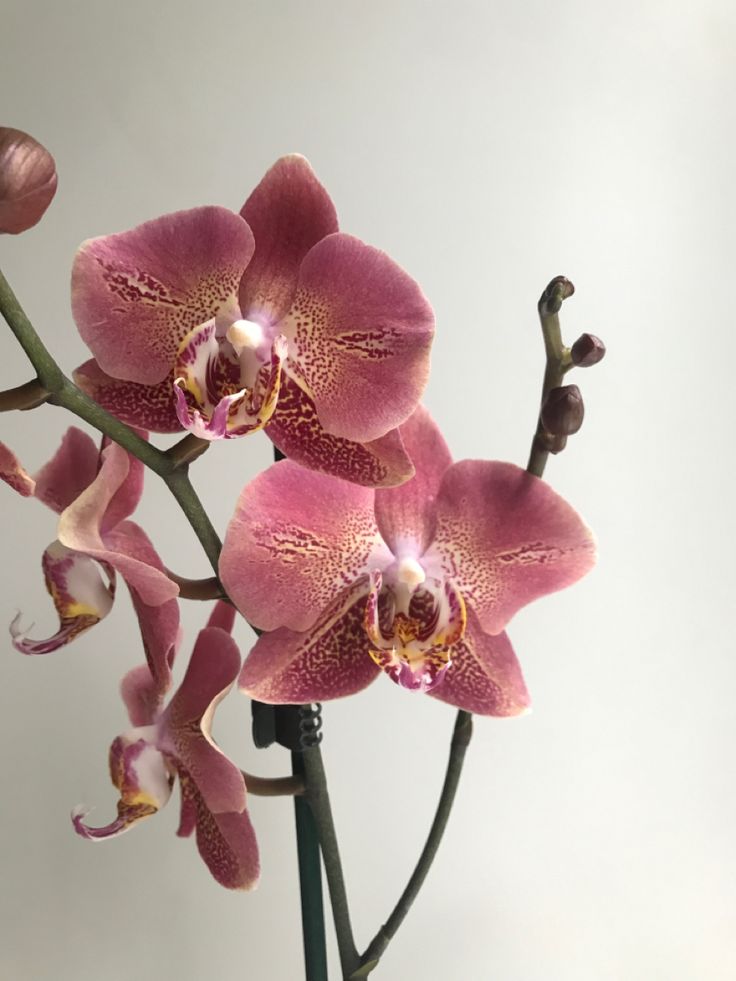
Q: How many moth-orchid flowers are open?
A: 4